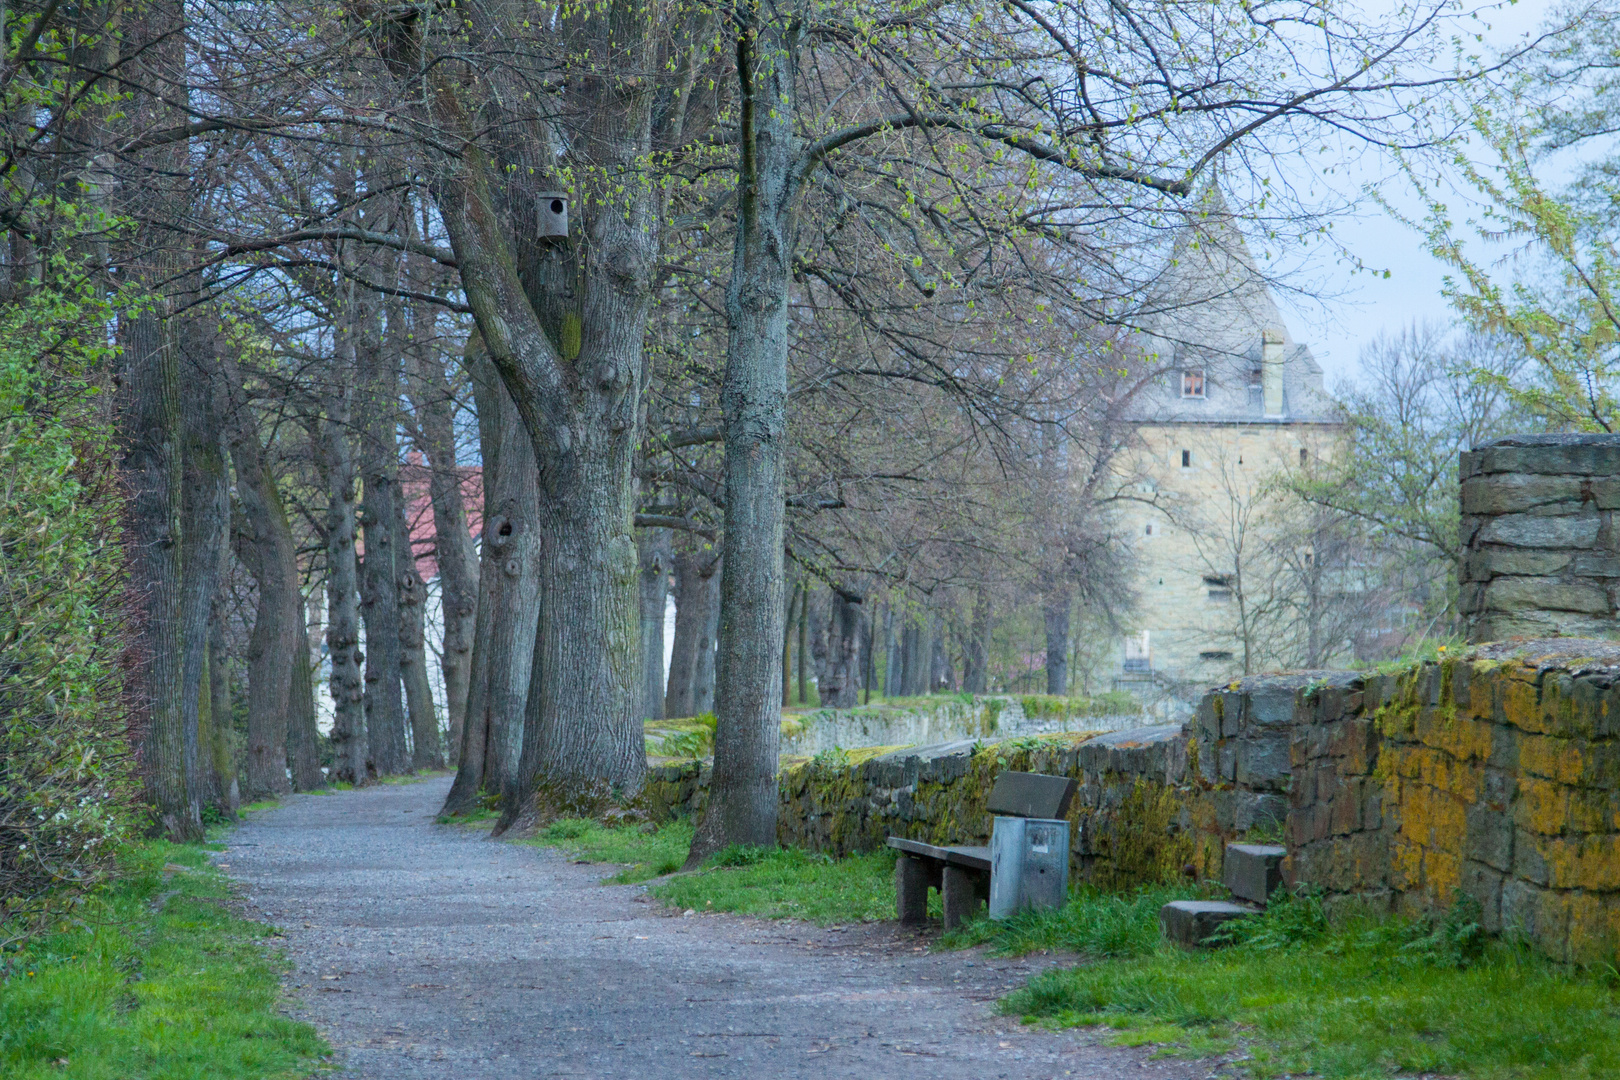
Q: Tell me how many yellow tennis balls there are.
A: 0